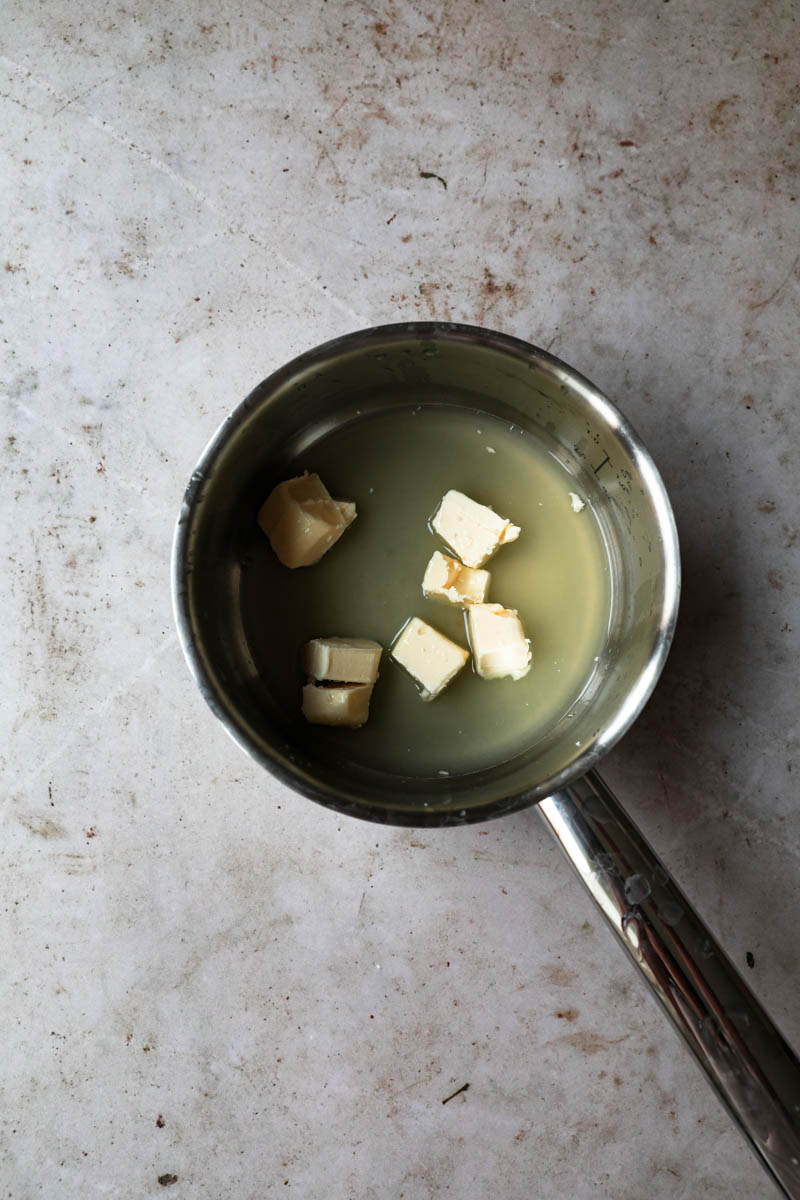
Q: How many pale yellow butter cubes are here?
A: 7